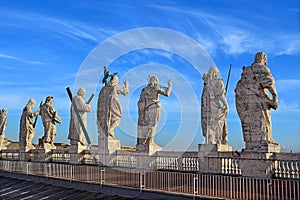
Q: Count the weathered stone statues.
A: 8